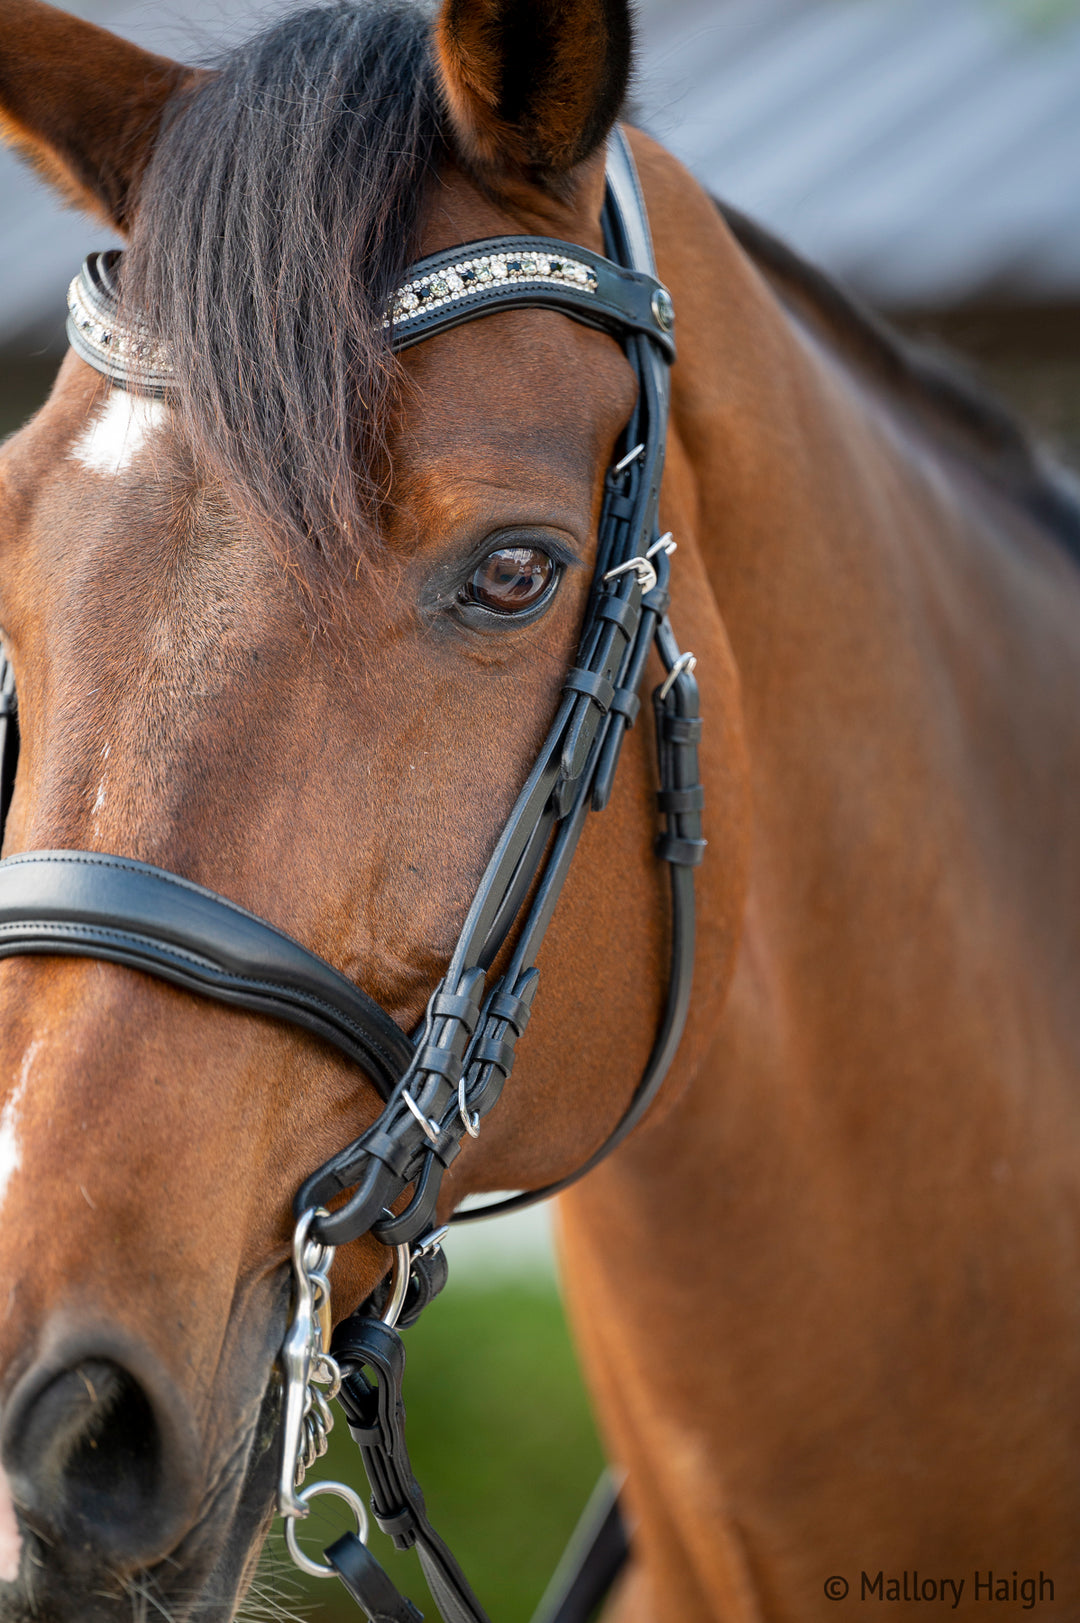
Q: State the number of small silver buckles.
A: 7